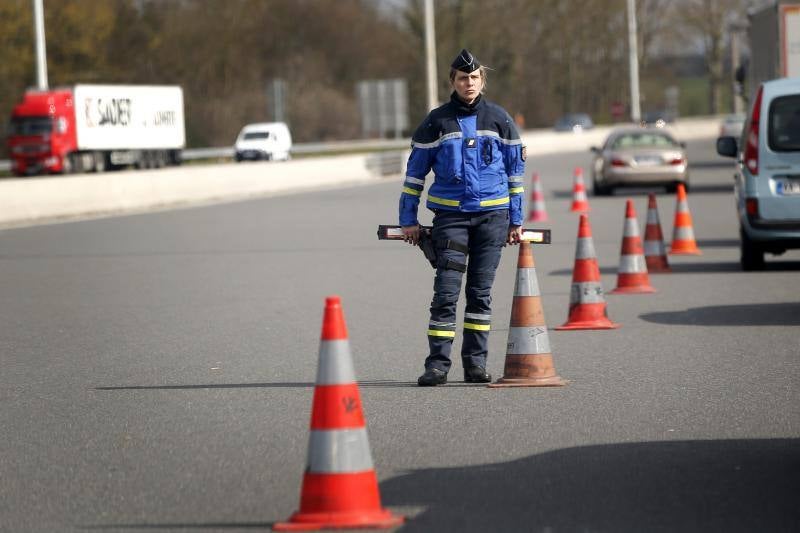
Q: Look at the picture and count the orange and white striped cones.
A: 8